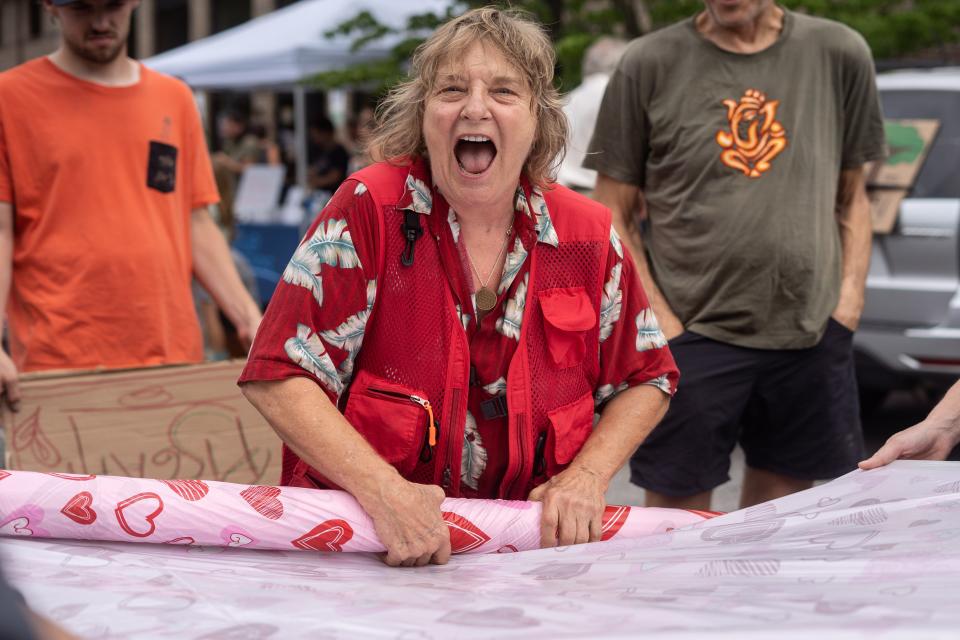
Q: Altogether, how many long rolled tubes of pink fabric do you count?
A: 1